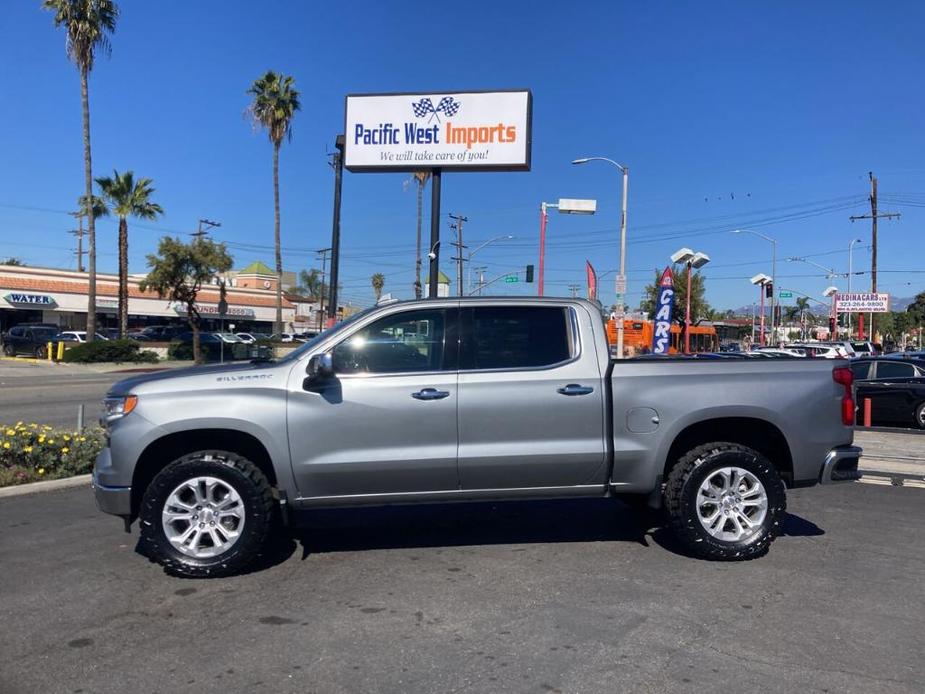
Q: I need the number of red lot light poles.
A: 4